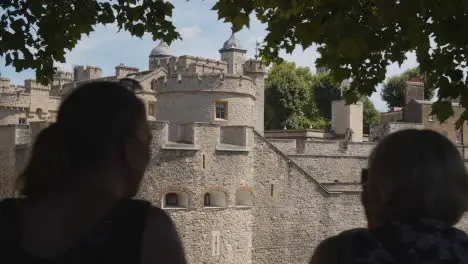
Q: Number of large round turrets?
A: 1